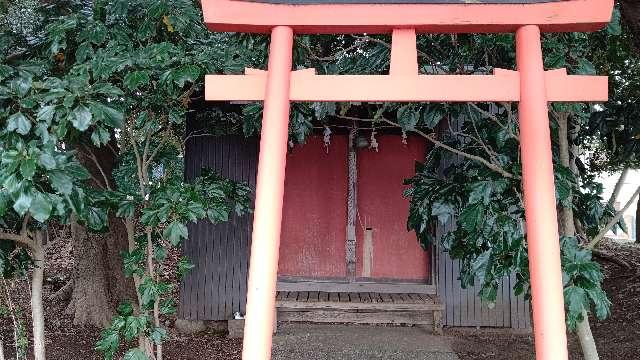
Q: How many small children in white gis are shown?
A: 0